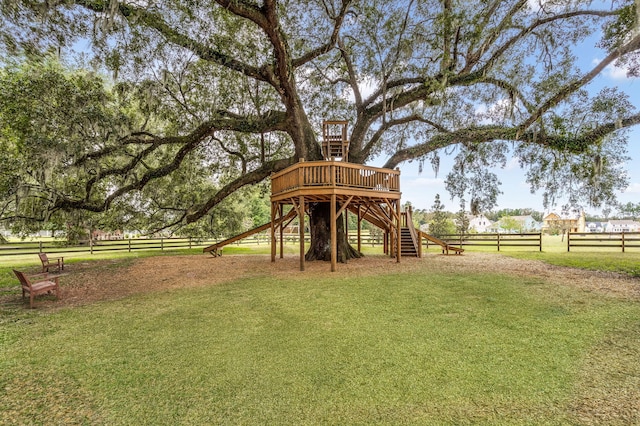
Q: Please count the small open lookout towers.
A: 1